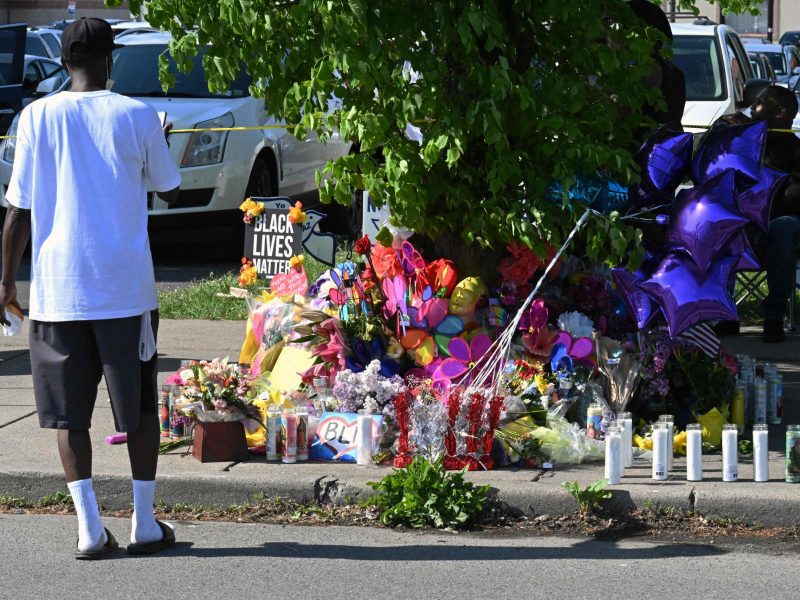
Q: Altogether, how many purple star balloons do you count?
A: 7